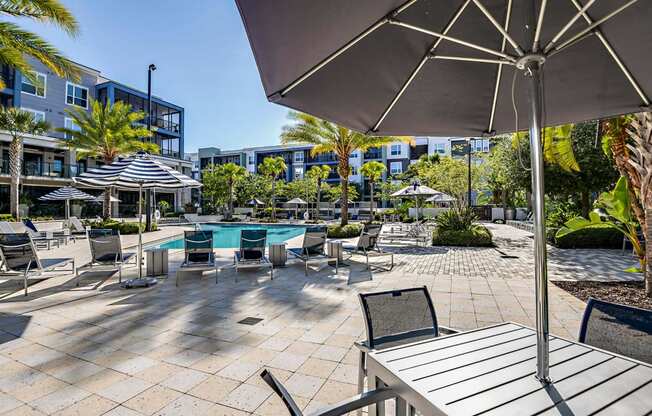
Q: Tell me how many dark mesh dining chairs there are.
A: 3